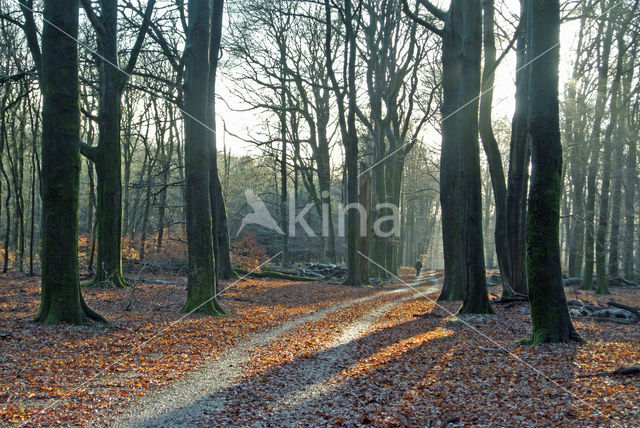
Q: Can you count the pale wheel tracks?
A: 2